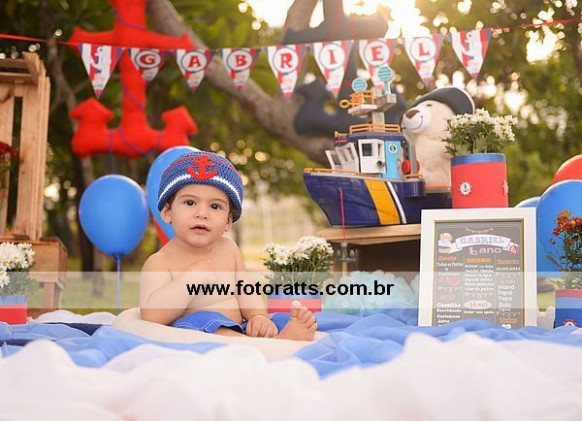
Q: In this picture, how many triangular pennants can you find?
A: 9